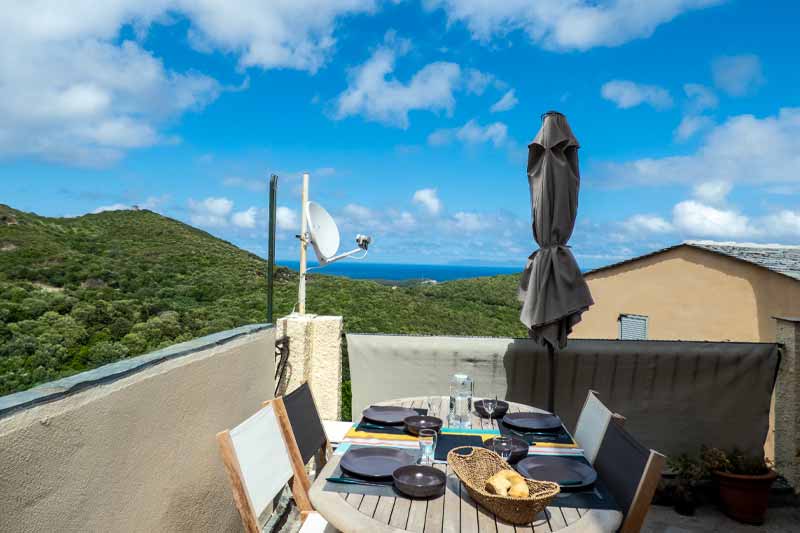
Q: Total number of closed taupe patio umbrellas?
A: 1